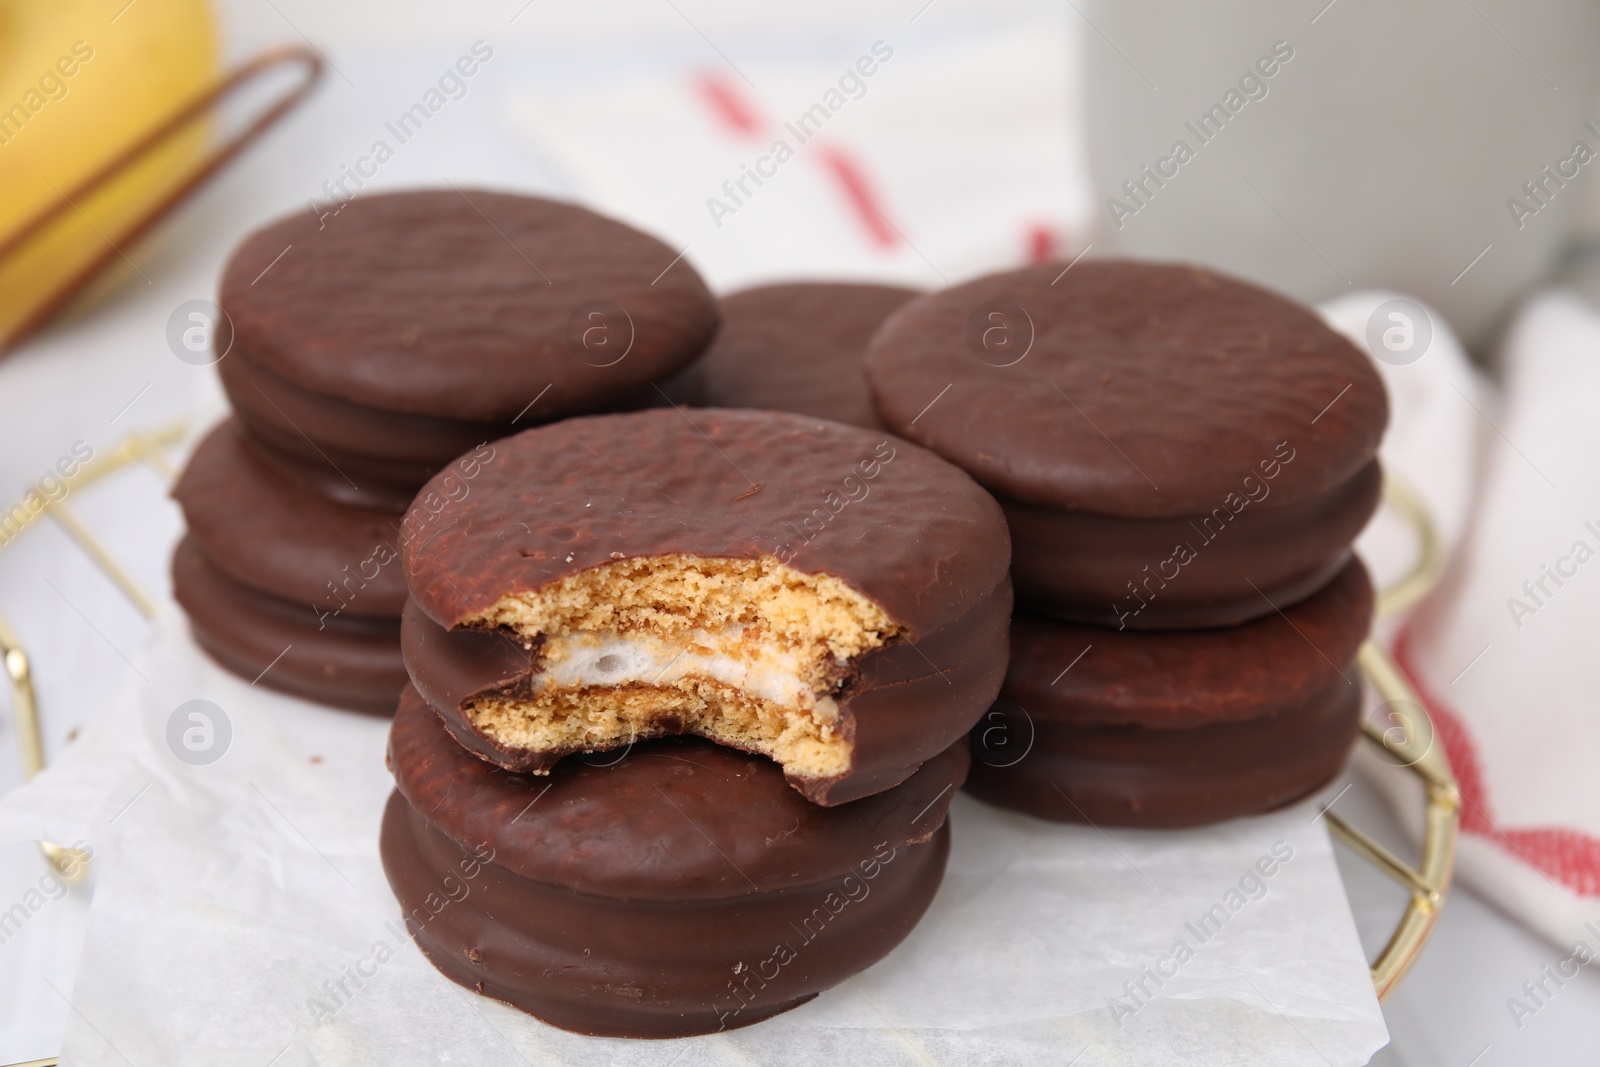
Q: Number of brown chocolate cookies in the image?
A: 7